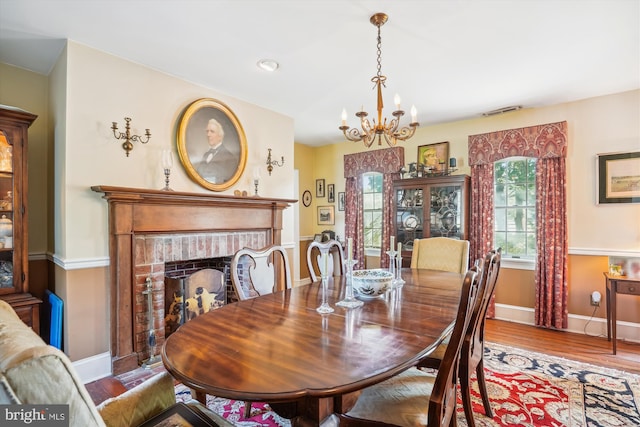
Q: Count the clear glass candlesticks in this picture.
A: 4